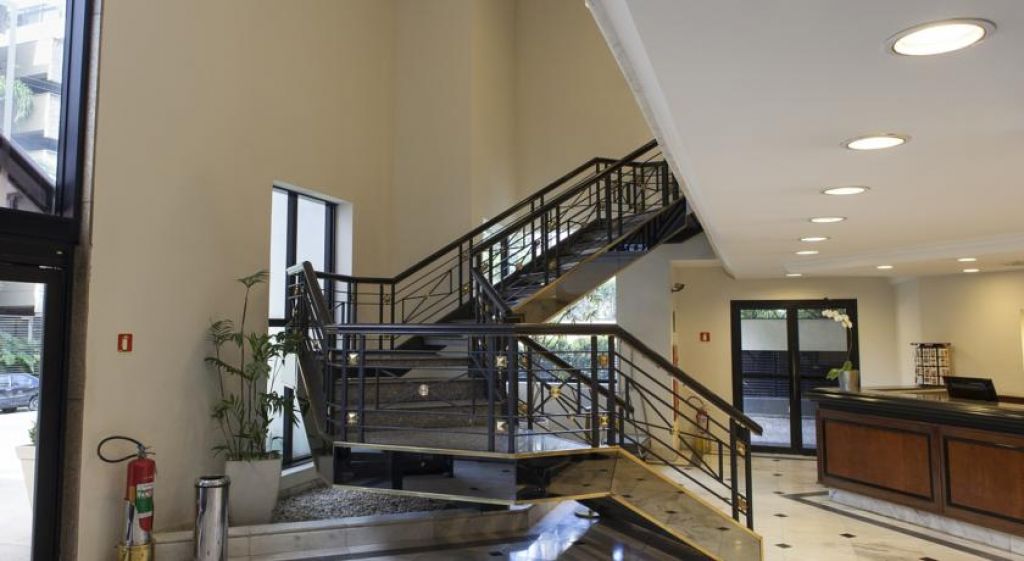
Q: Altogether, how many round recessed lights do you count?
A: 10